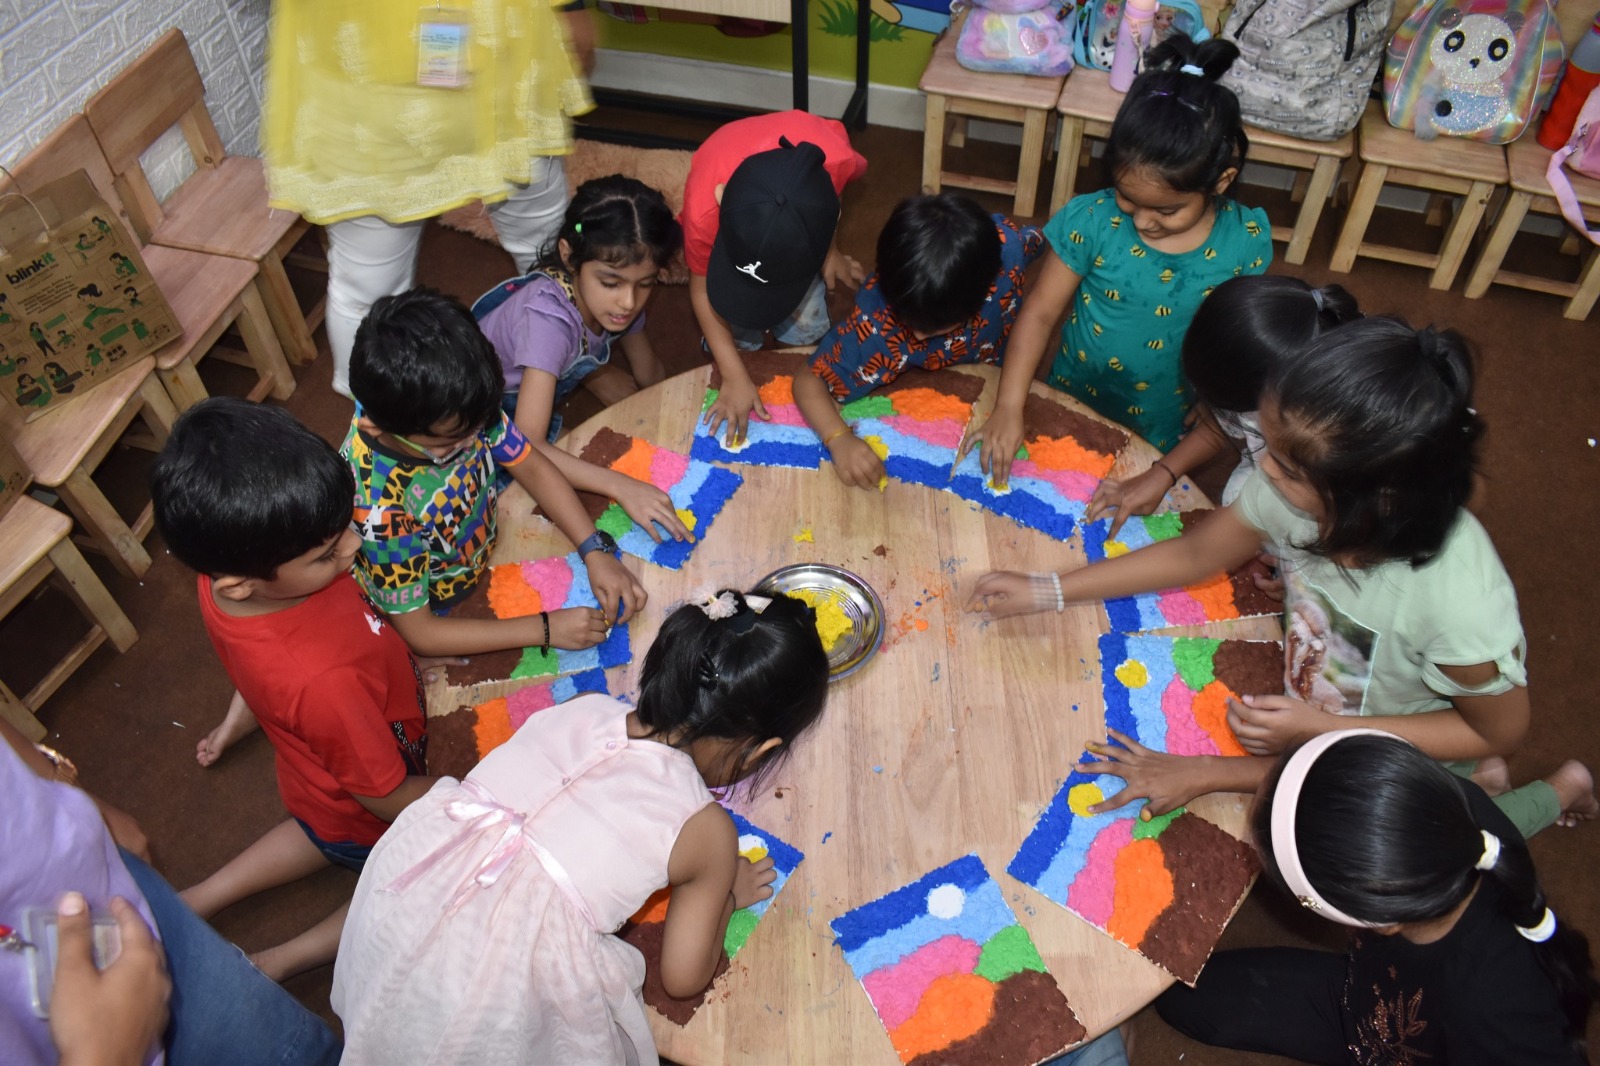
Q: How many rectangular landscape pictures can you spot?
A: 11